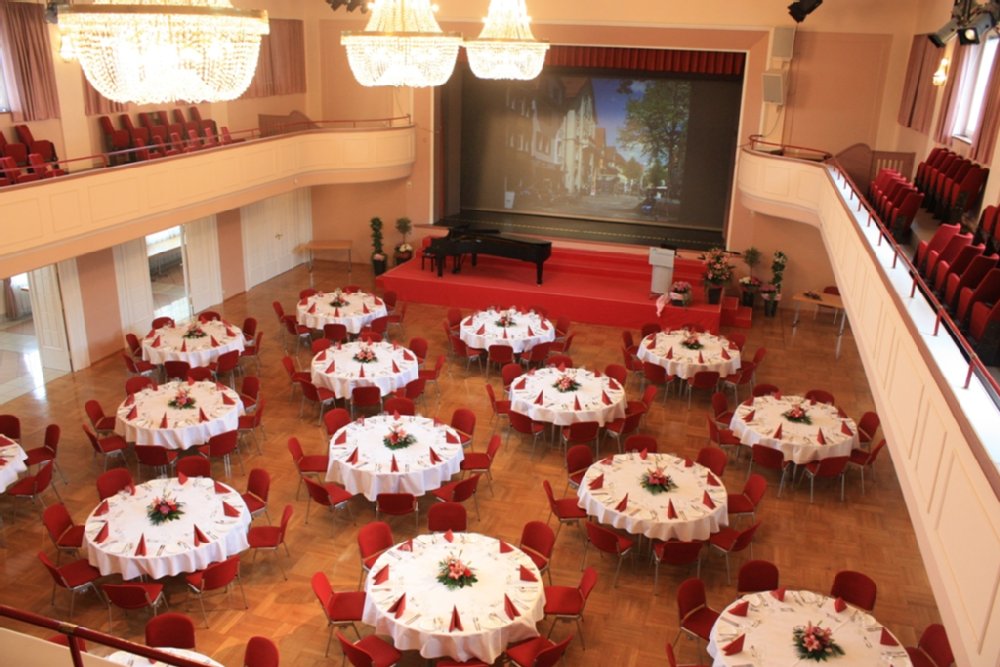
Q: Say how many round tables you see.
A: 15